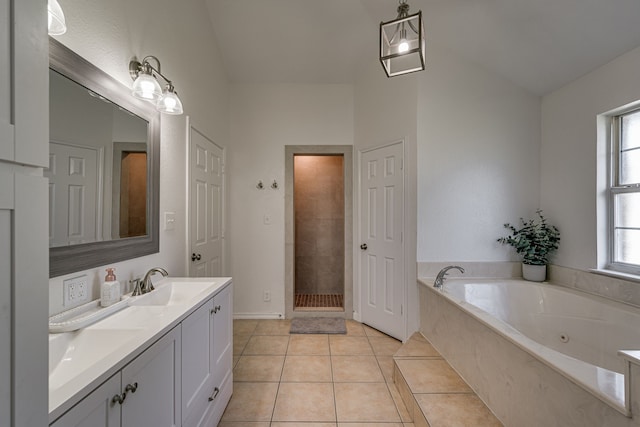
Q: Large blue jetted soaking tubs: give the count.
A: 0